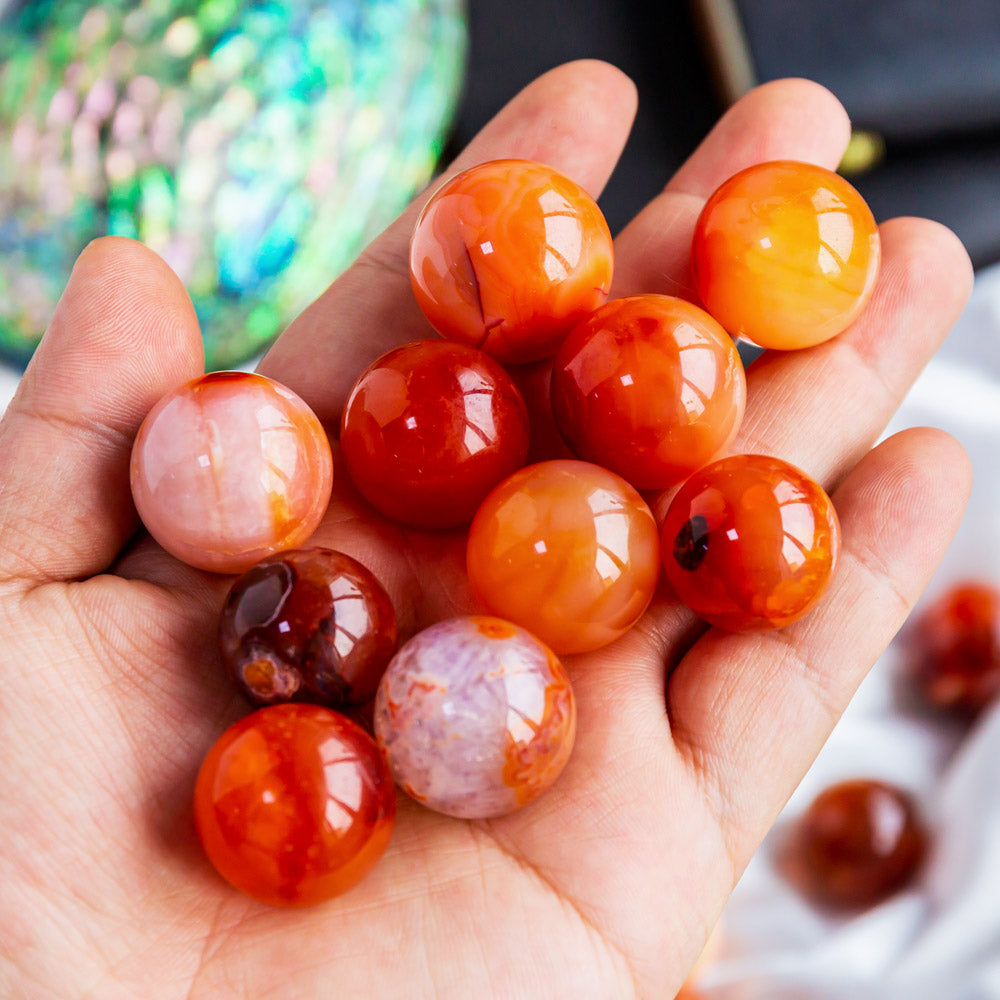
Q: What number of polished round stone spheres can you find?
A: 12